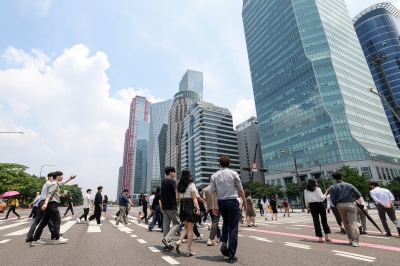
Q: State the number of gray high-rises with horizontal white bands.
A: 1